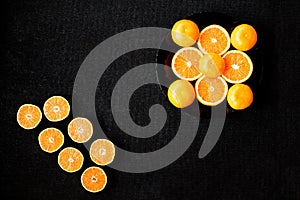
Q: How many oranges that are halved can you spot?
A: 11